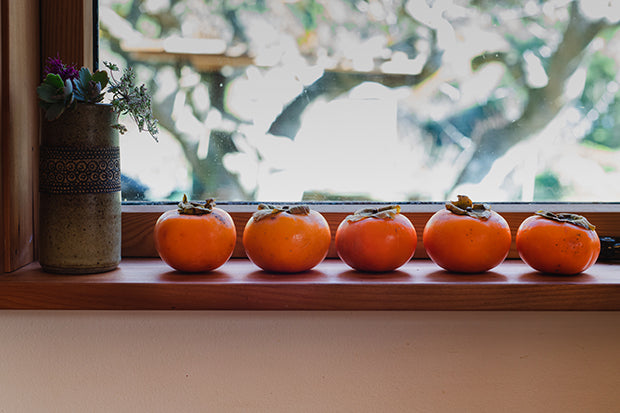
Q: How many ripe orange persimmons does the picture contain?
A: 5